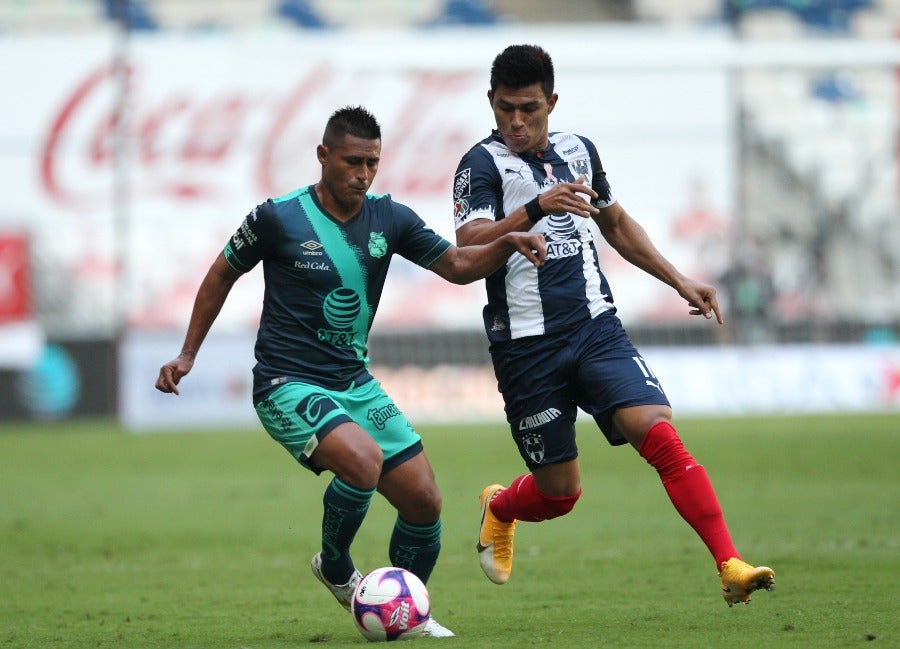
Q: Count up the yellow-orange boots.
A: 2